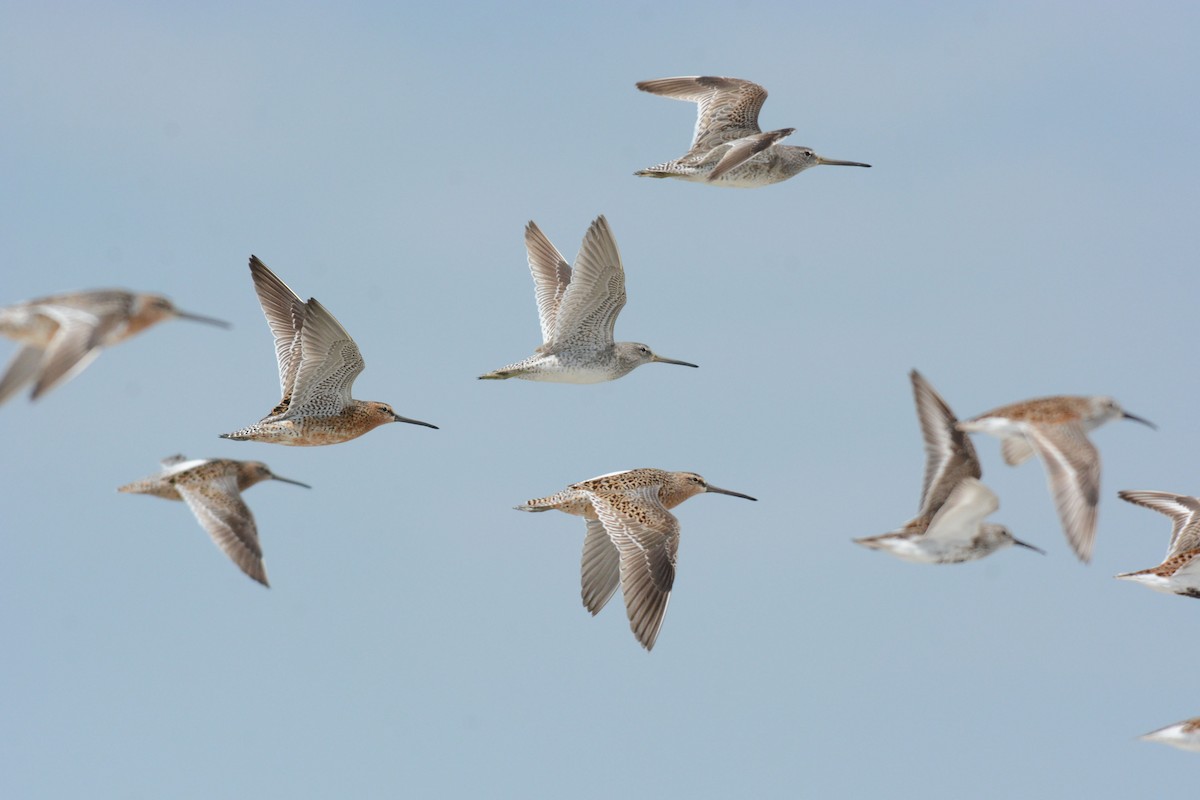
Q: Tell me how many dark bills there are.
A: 8